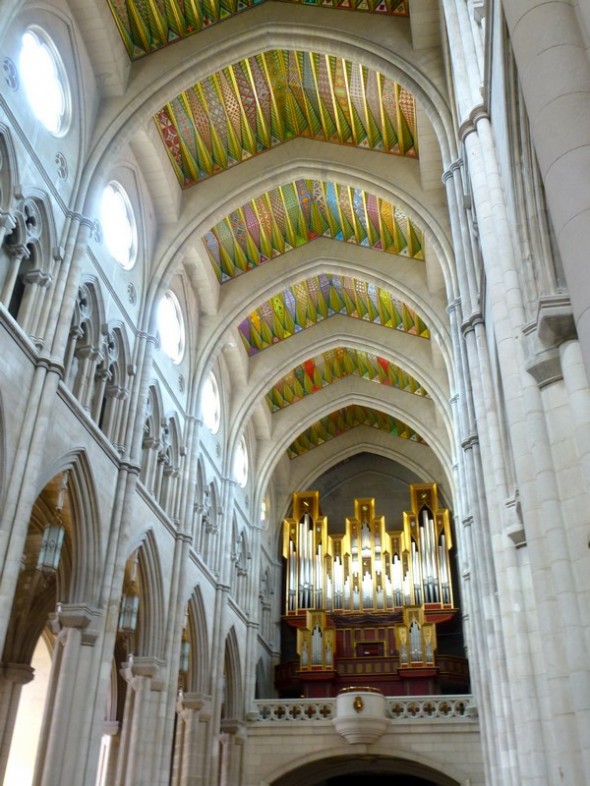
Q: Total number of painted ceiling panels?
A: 6